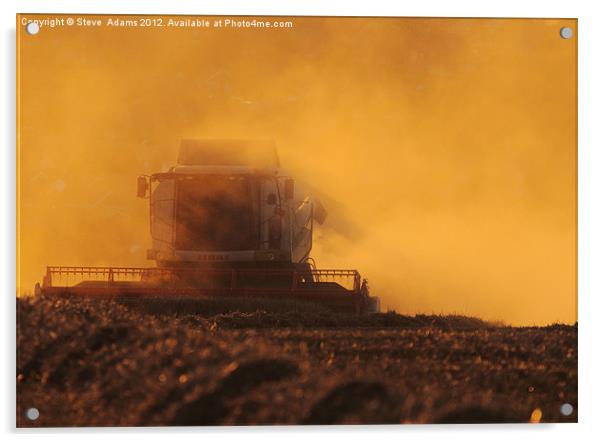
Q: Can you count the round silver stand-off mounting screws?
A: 4